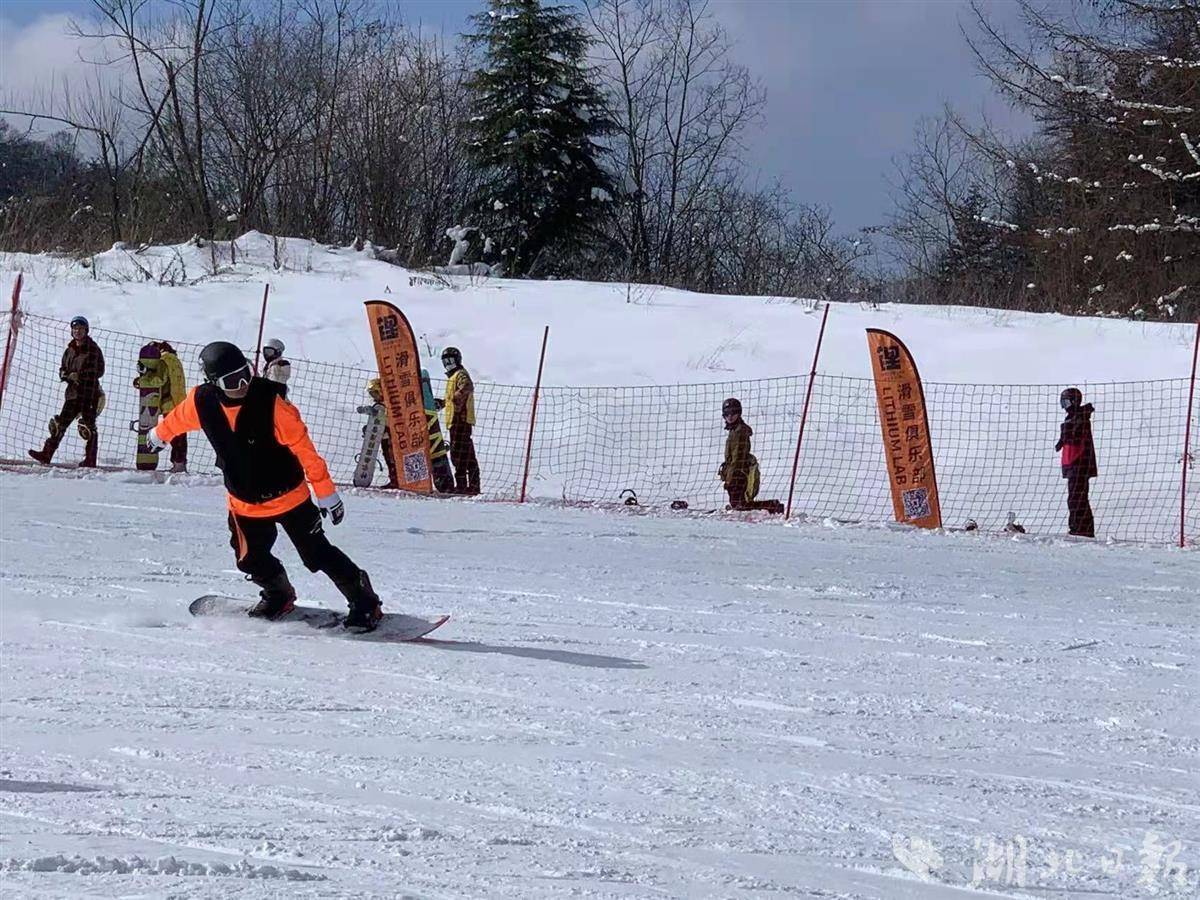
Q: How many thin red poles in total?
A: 5